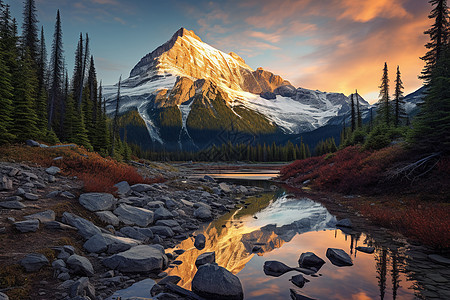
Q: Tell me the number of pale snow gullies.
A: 2